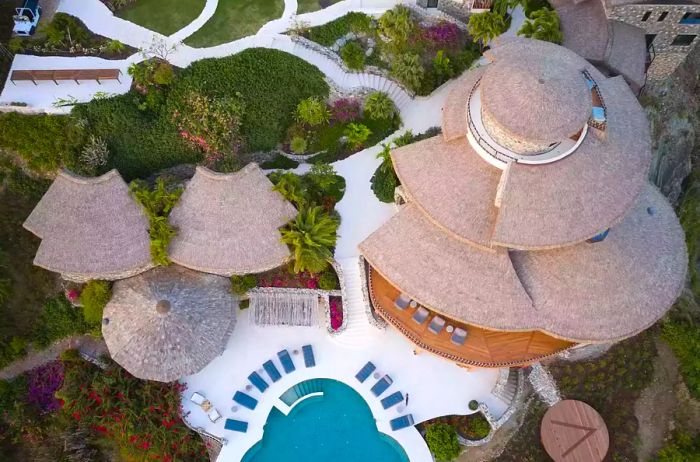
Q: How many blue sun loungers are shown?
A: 10